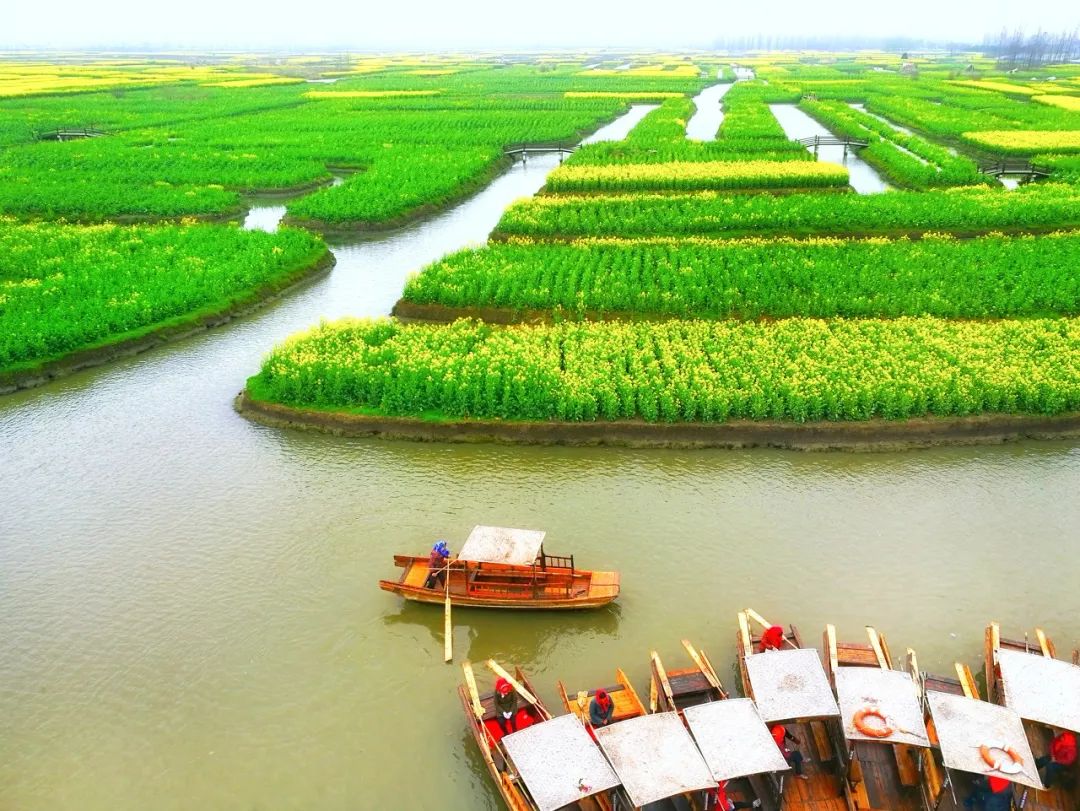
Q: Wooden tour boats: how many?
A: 8